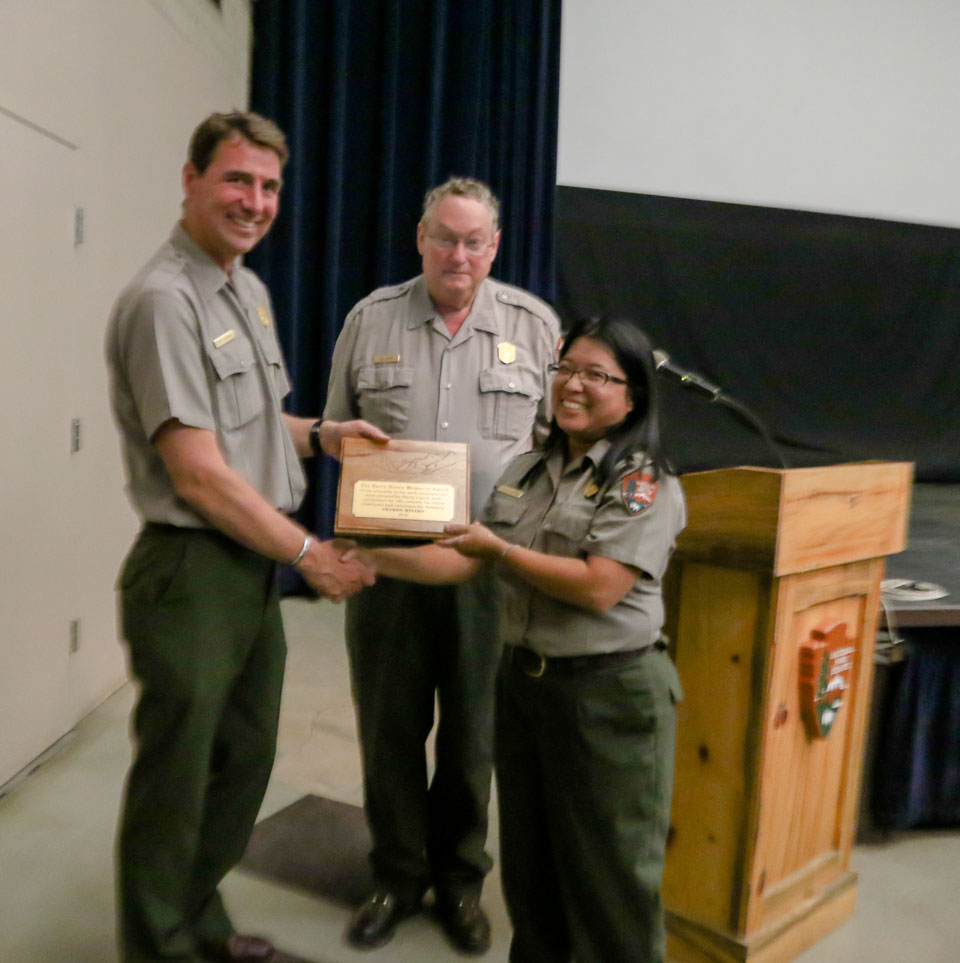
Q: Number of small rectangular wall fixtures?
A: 3